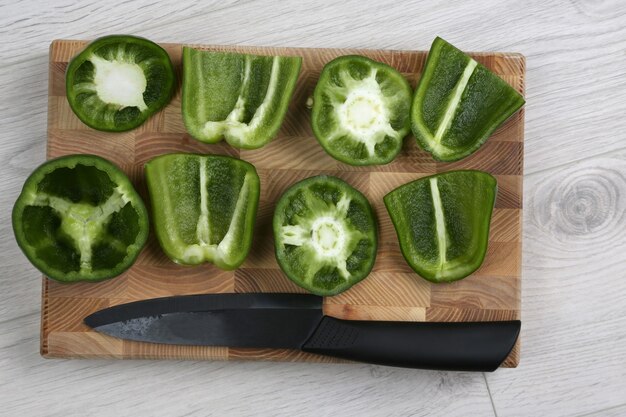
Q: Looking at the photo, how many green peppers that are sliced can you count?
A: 8